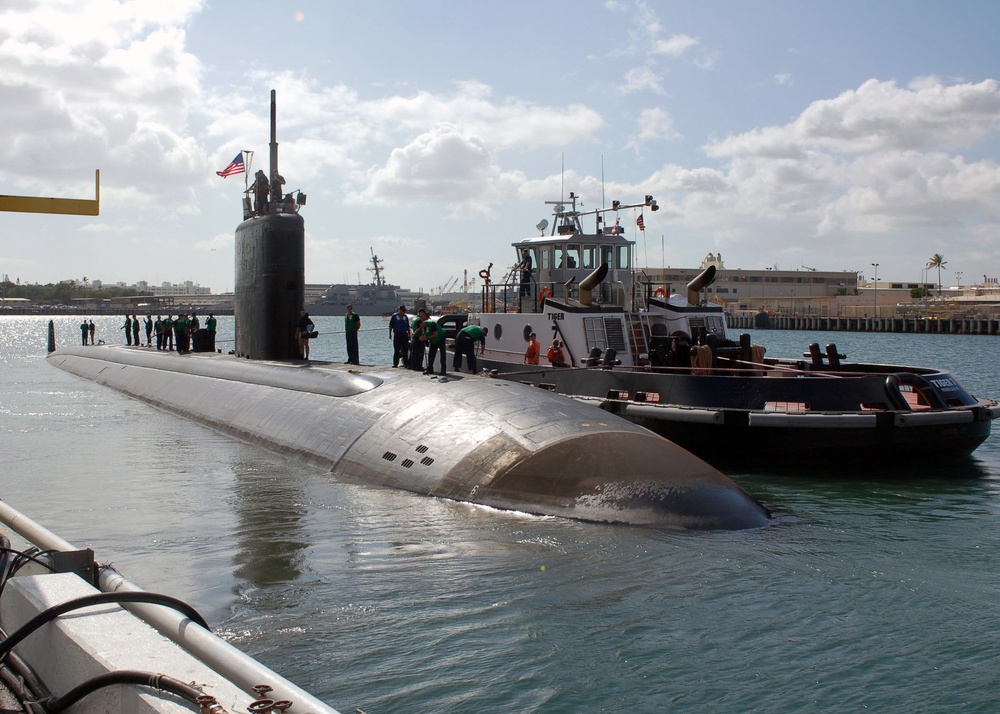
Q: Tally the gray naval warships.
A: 1